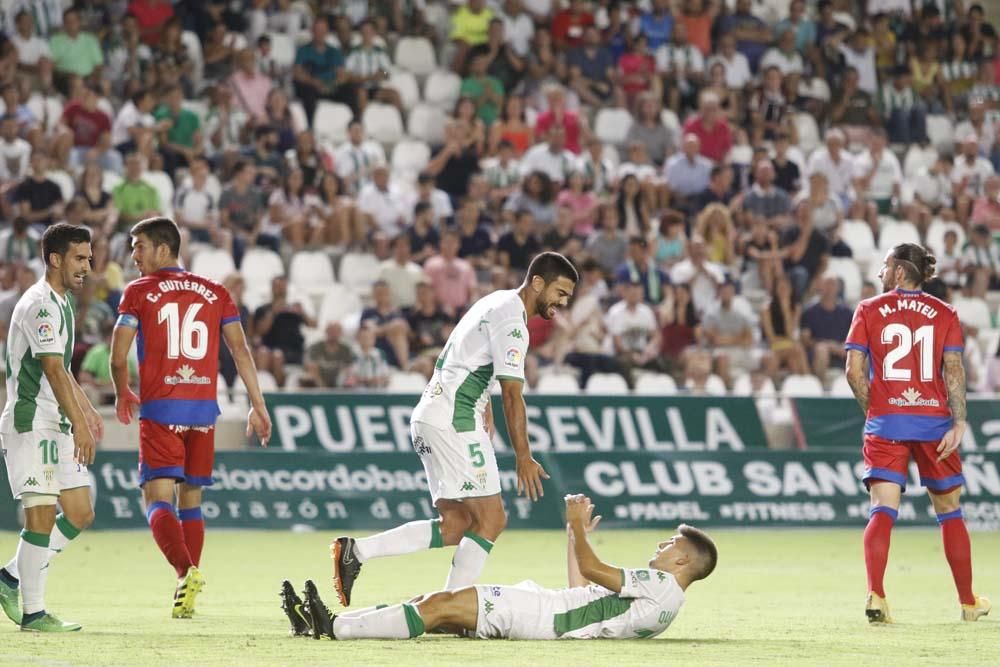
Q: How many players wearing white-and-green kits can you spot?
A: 3